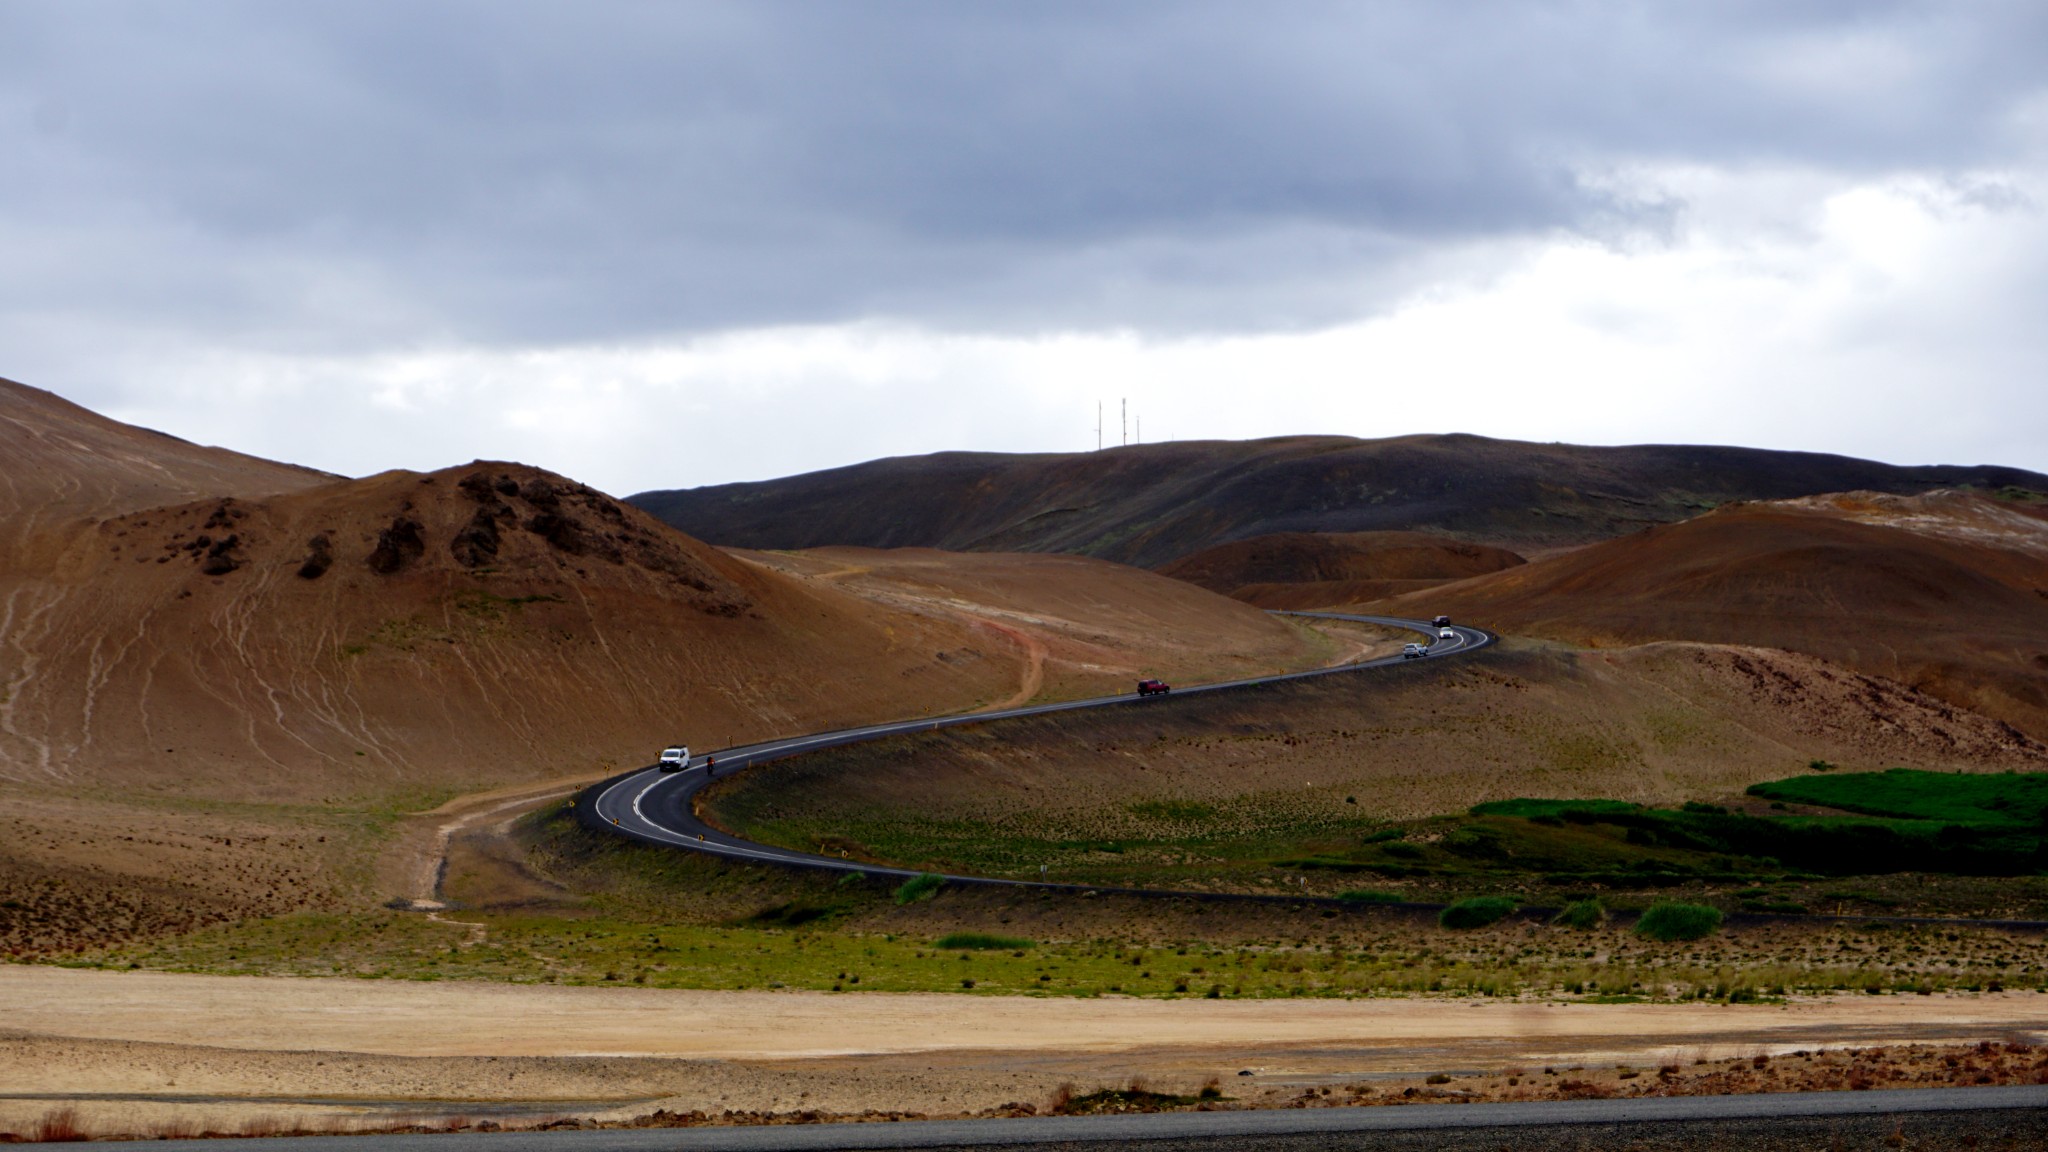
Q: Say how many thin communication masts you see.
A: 3